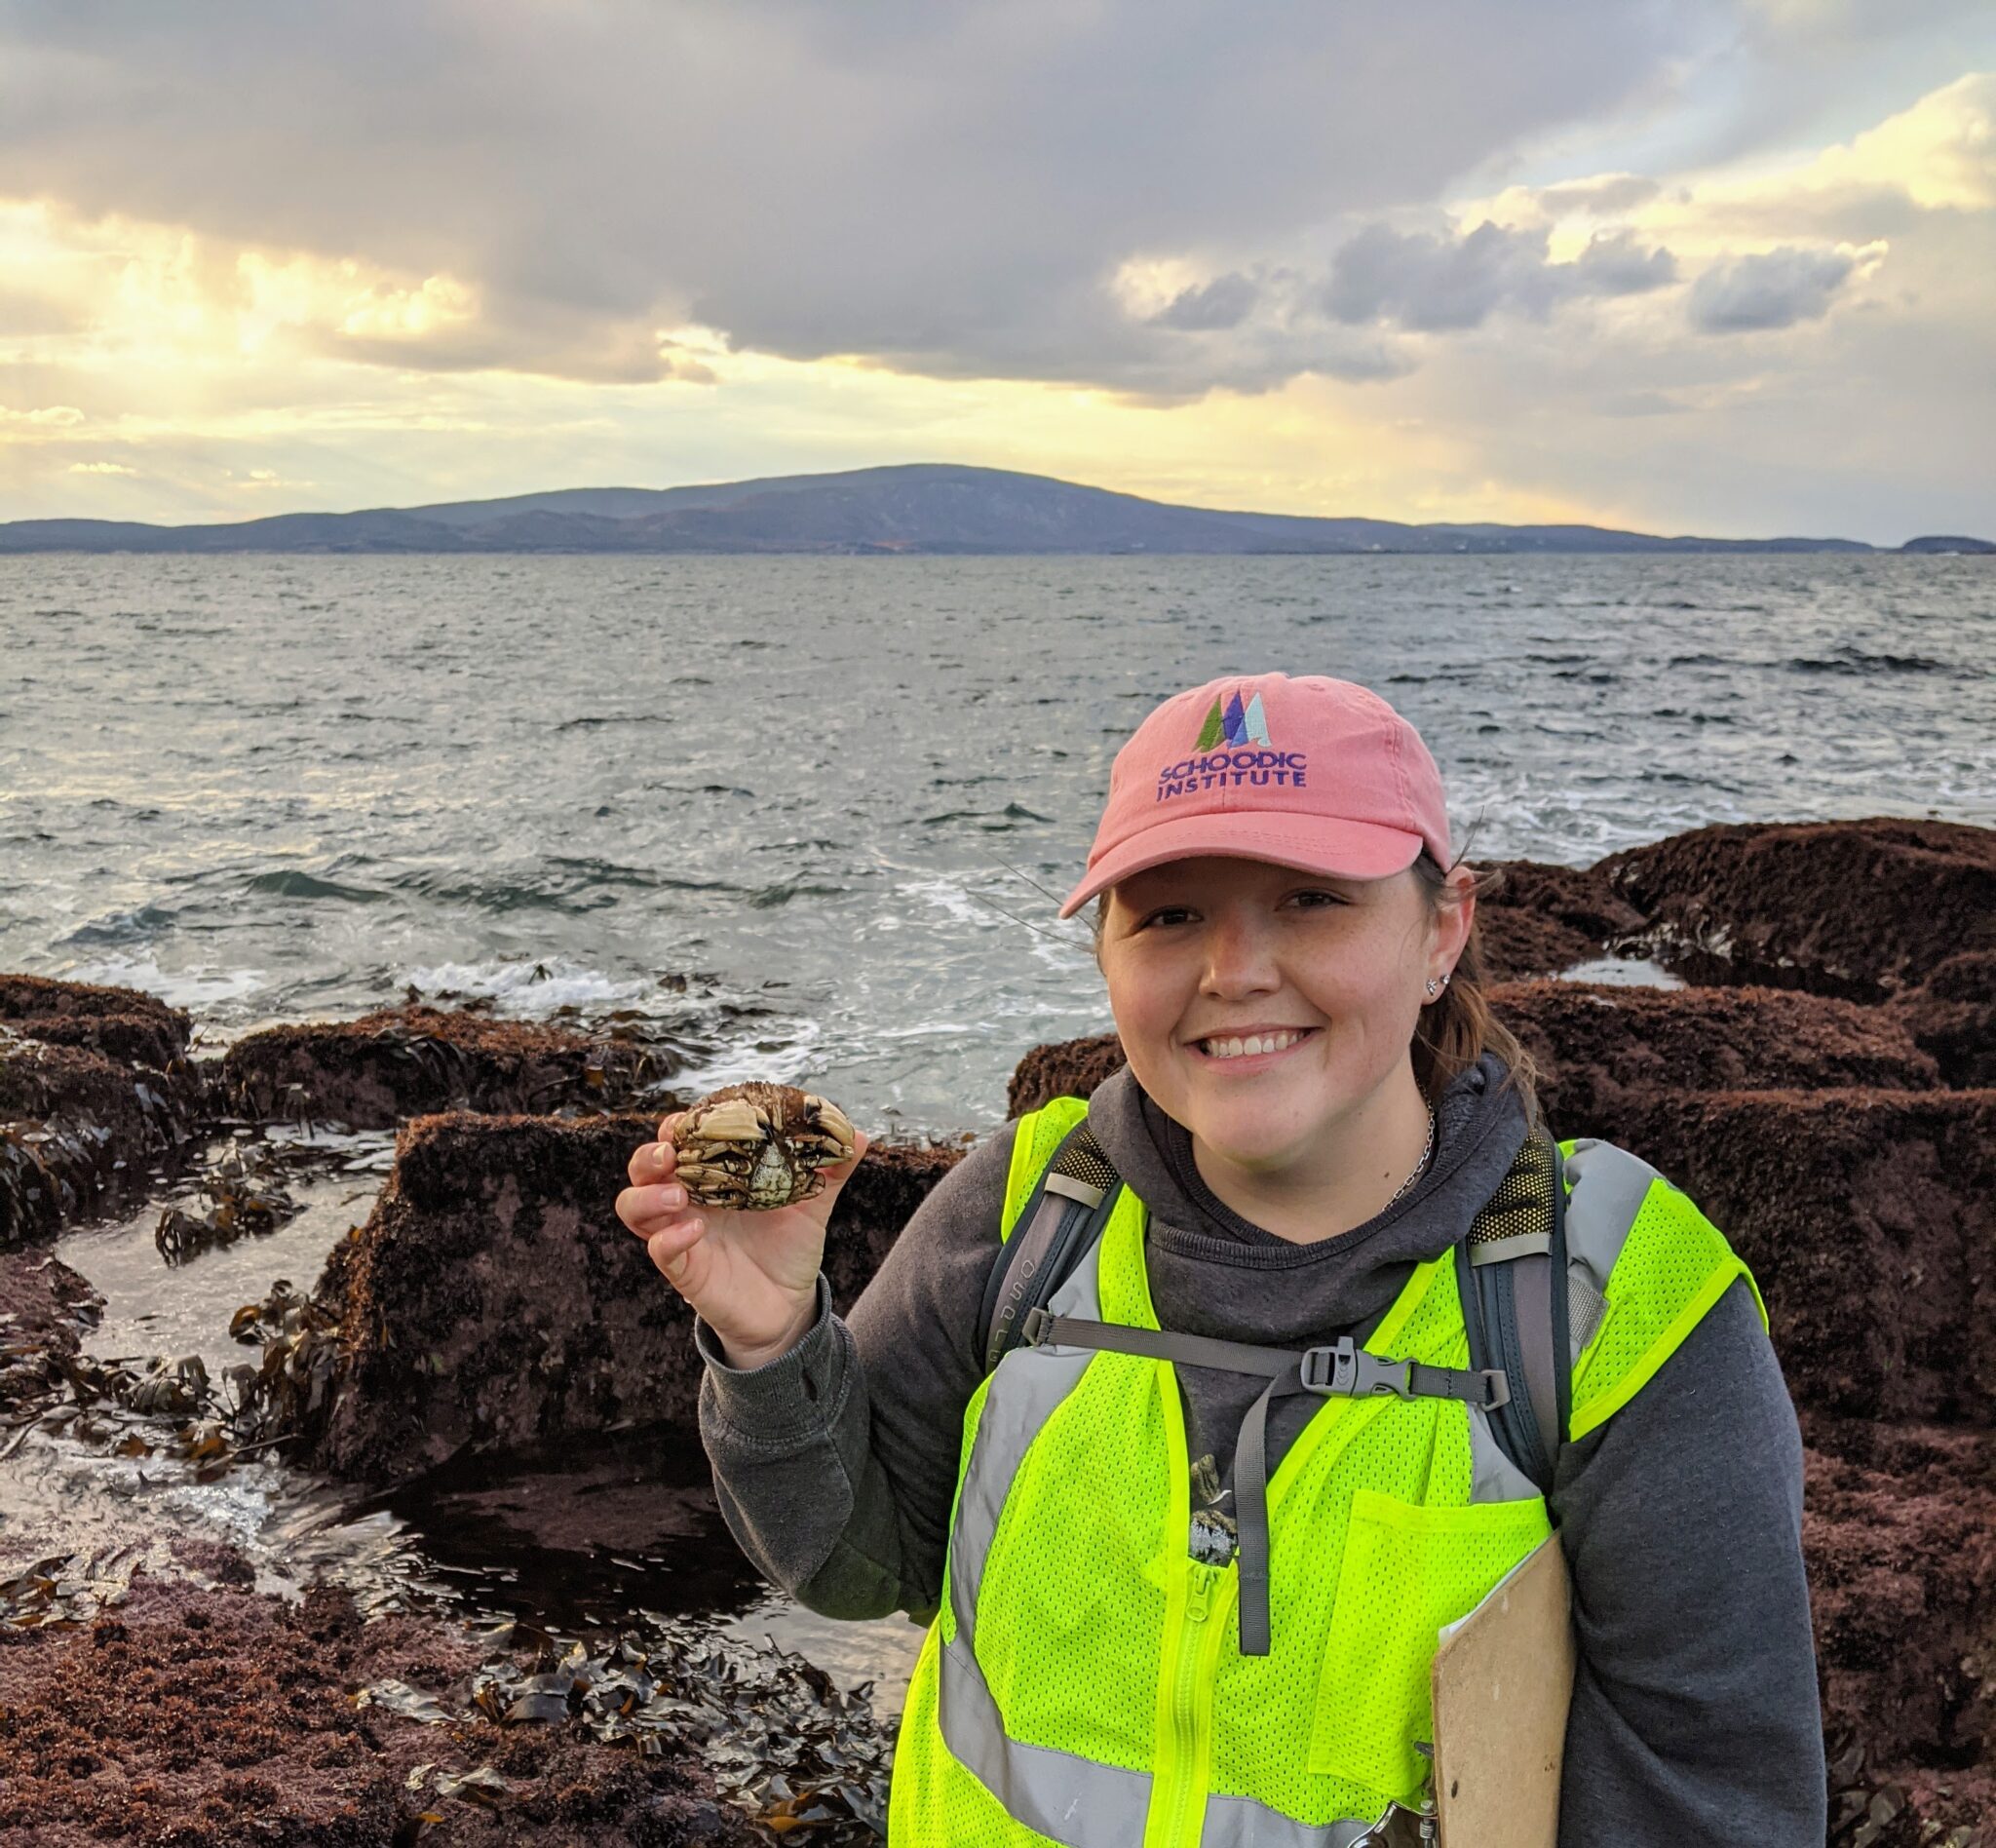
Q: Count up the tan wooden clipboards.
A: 1